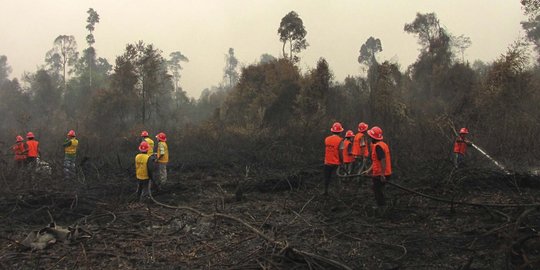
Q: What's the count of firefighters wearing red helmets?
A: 11